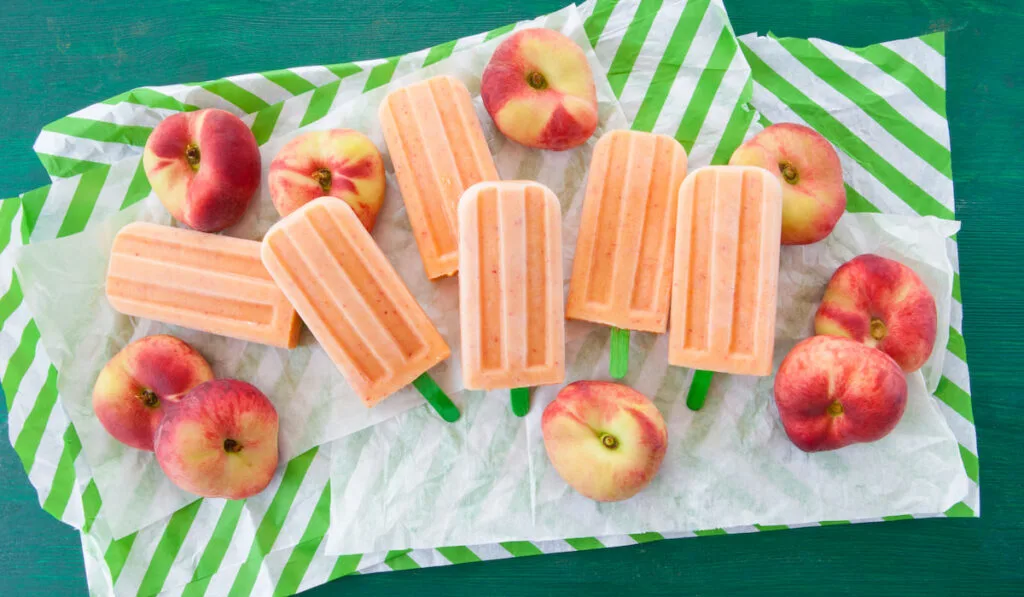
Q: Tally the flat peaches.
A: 9